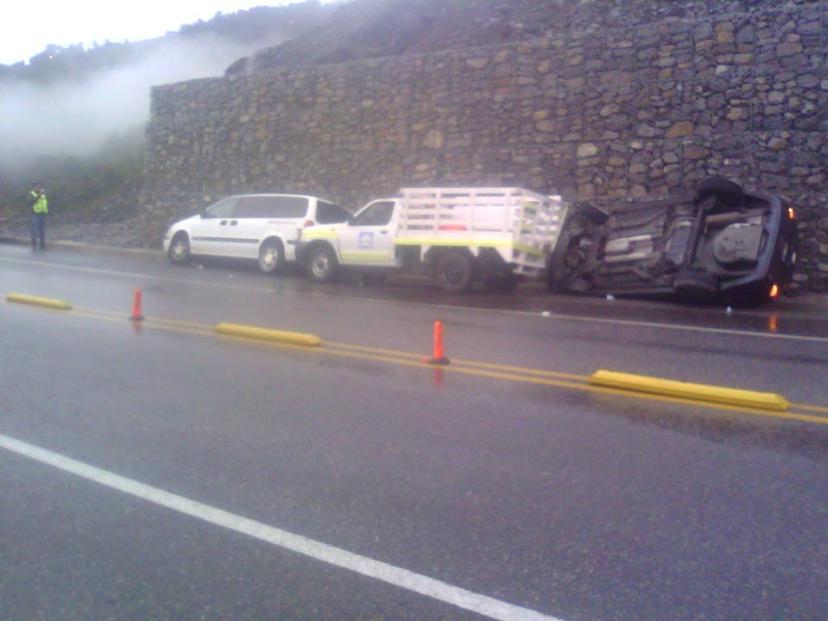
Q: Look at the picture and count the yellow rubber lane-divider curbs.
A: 3